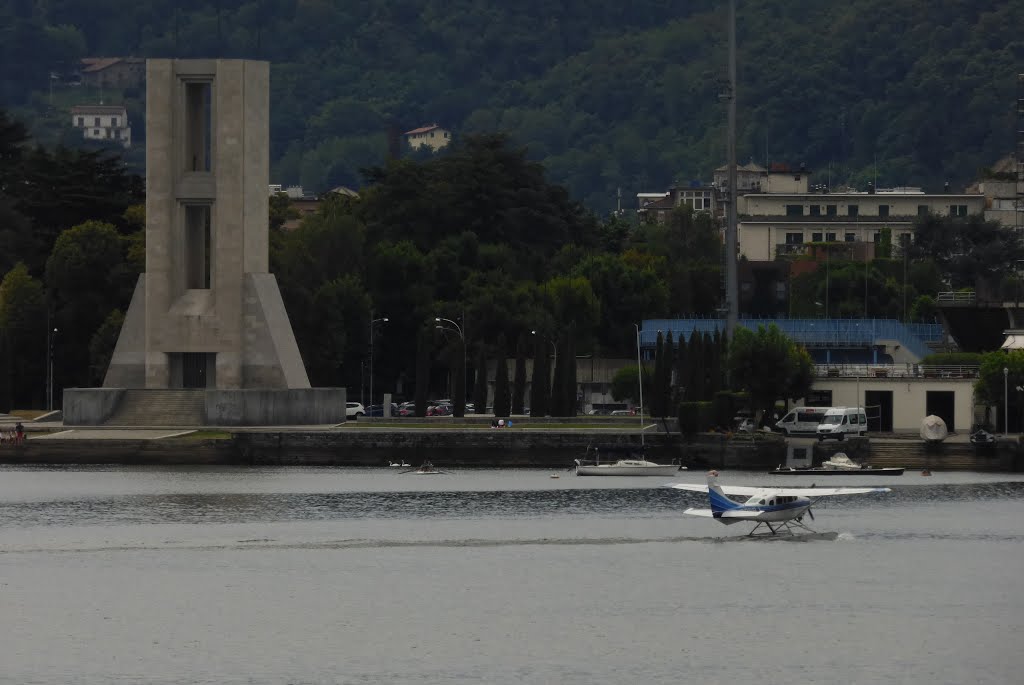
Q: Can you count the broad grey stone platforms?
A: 1